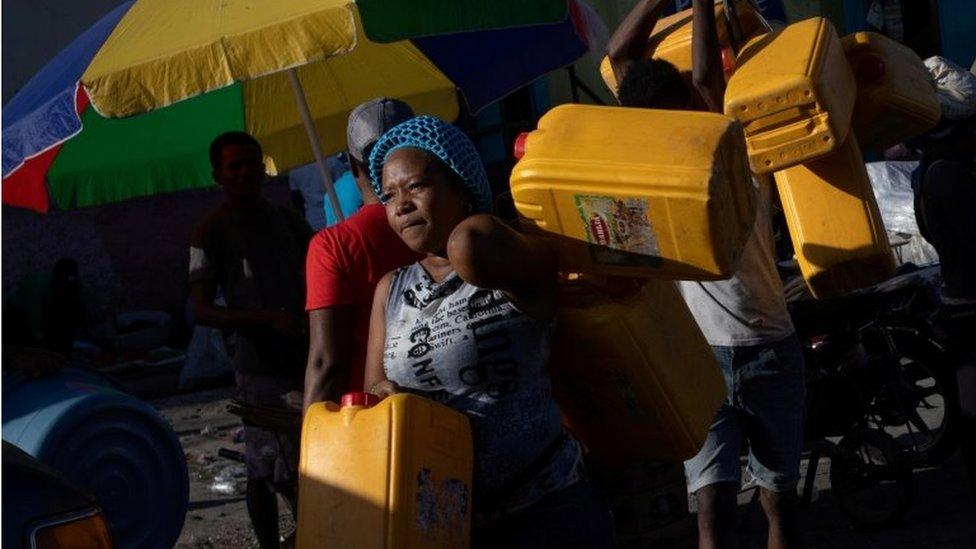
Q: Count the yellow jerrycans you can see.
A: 7